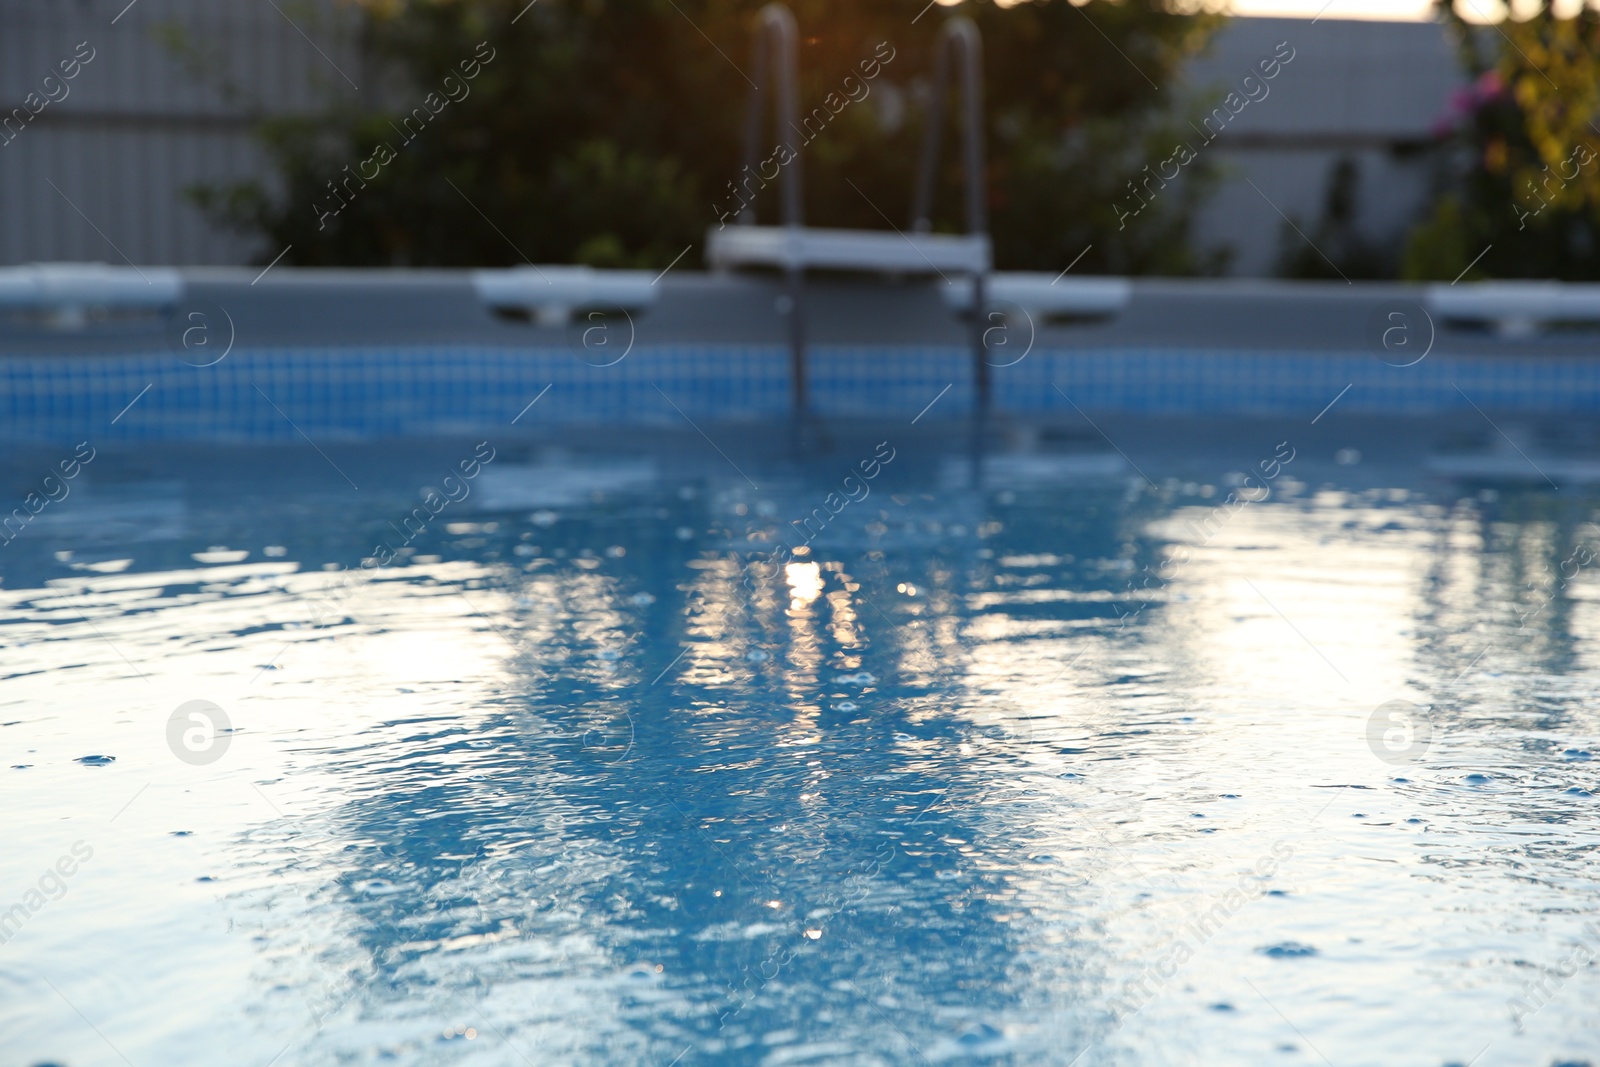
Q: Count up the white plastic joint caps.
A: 4